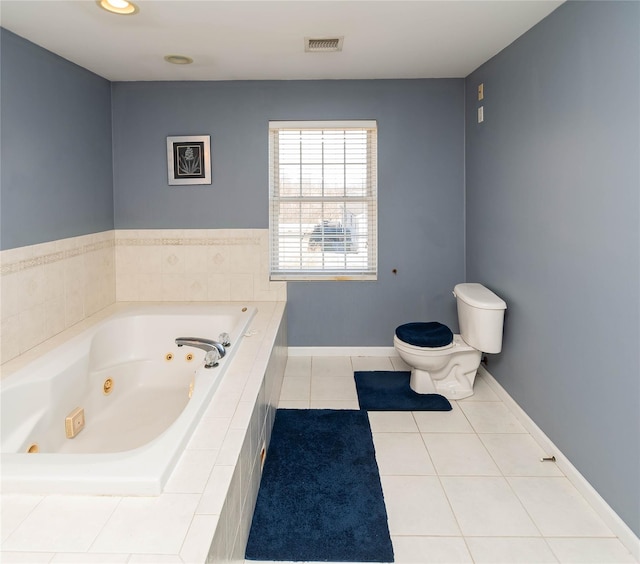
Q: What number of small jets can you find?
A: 2